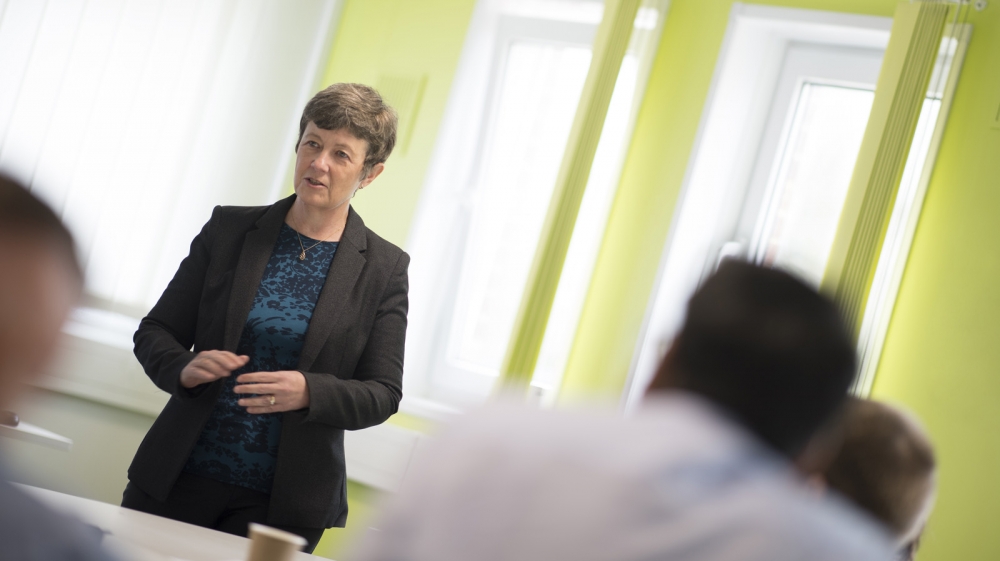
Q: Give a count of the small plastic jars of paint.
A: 0